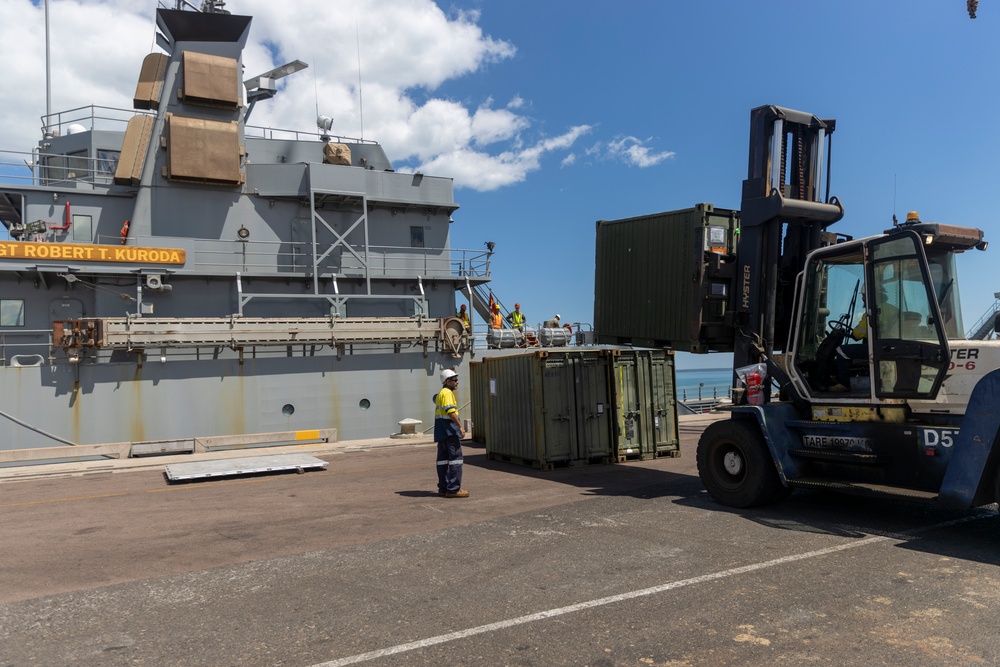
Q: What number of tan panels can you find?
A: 4